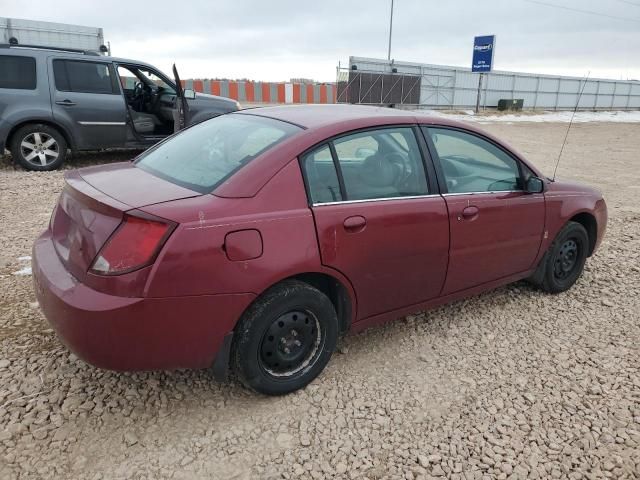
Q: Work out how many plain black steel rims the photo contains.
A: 2